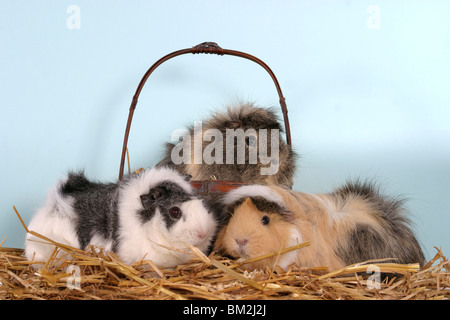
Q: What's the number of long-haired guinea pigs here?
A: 3